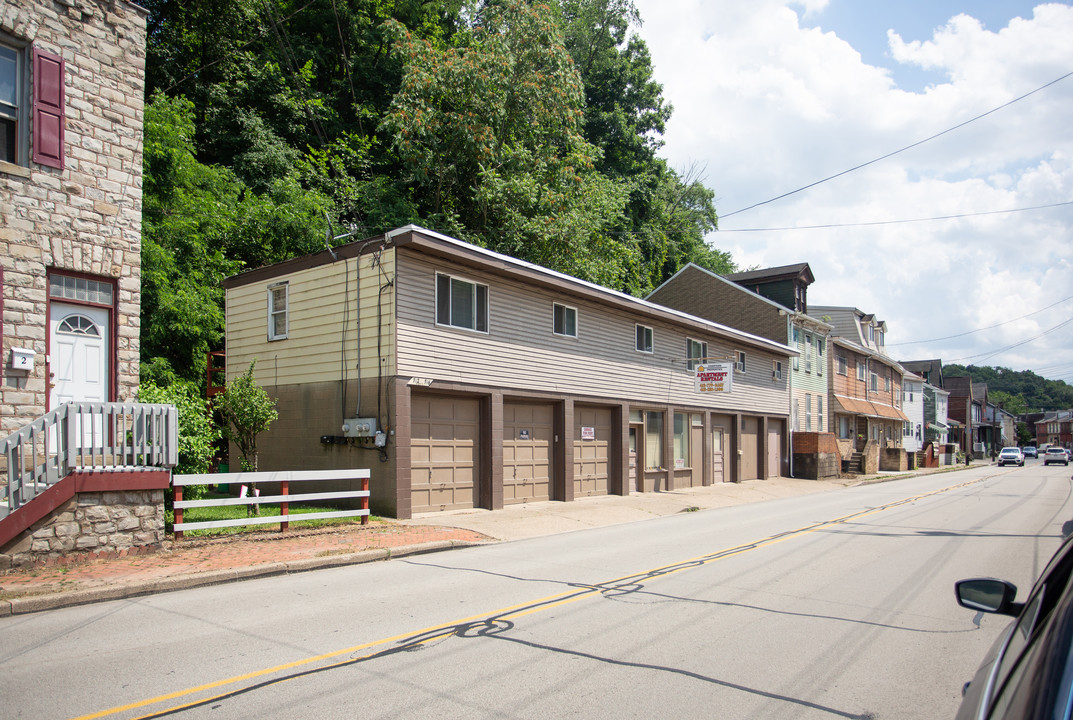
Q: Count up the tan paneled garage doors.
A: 3